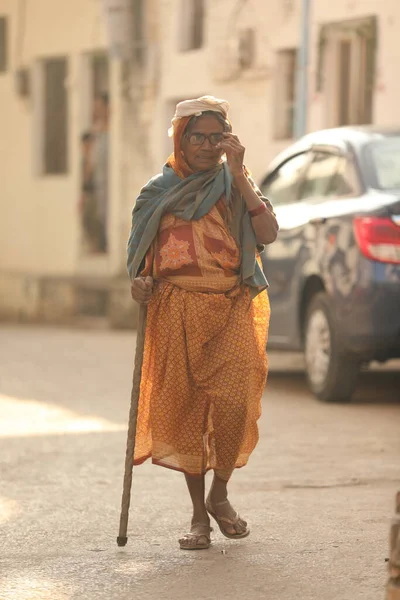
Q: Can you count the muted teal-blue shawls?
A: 1